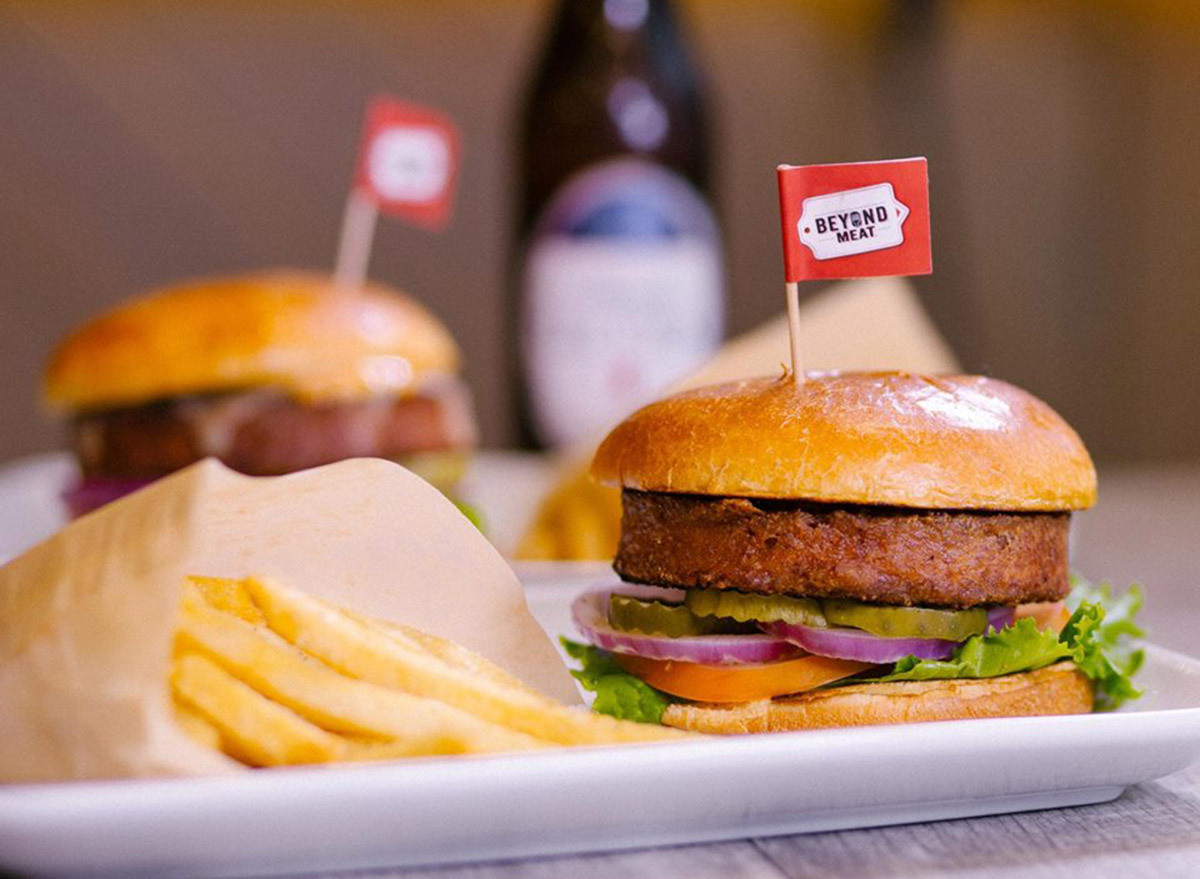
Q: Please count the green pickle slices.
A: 3